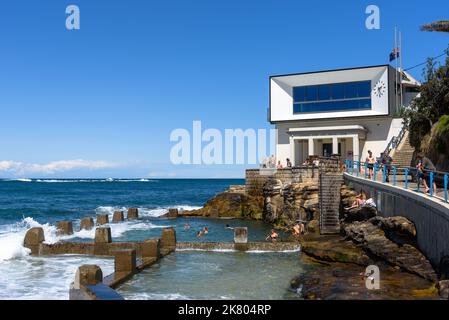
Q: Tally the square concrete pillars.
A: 13